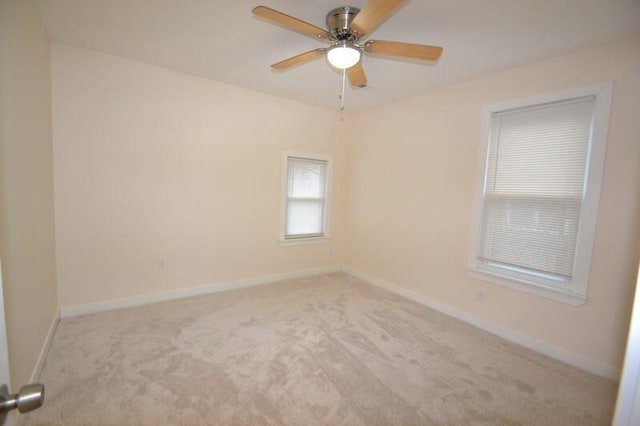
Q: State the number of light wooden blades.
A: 5